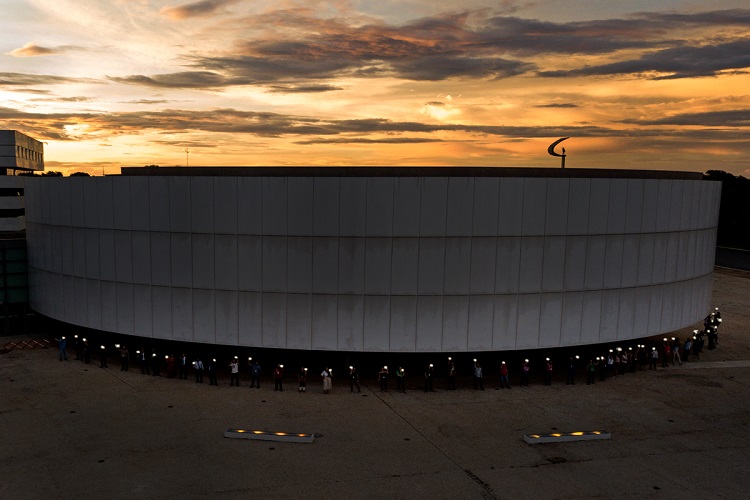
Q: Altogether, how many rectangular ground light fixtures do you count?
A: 2